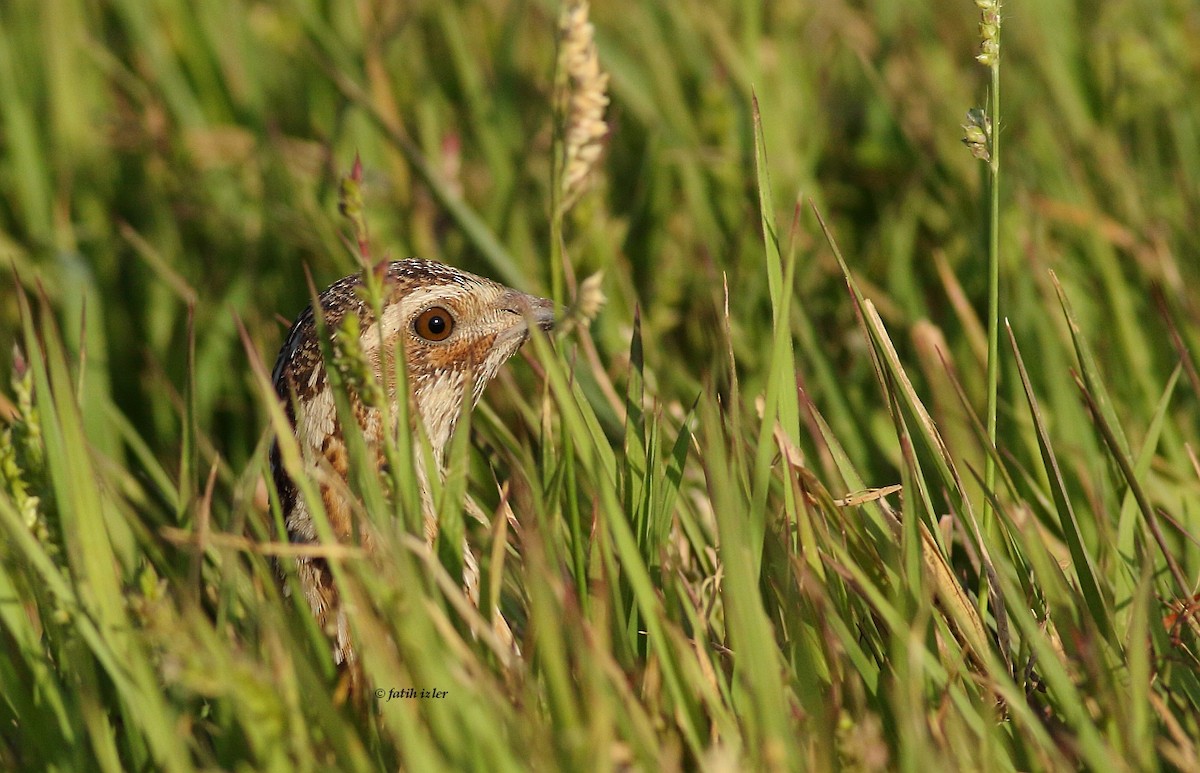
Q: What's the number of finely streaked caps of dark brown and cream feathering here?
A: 1